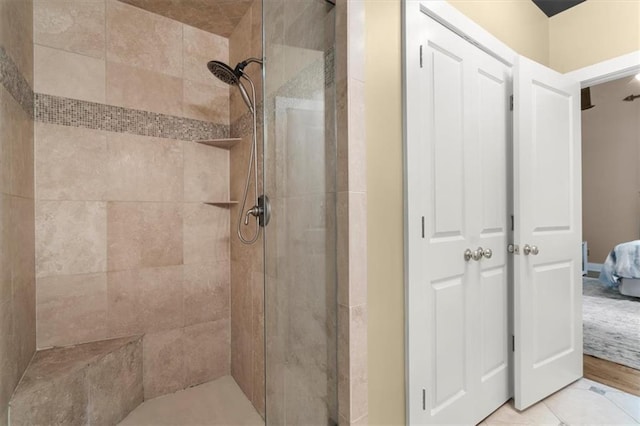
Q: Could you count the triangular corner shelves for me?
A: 2